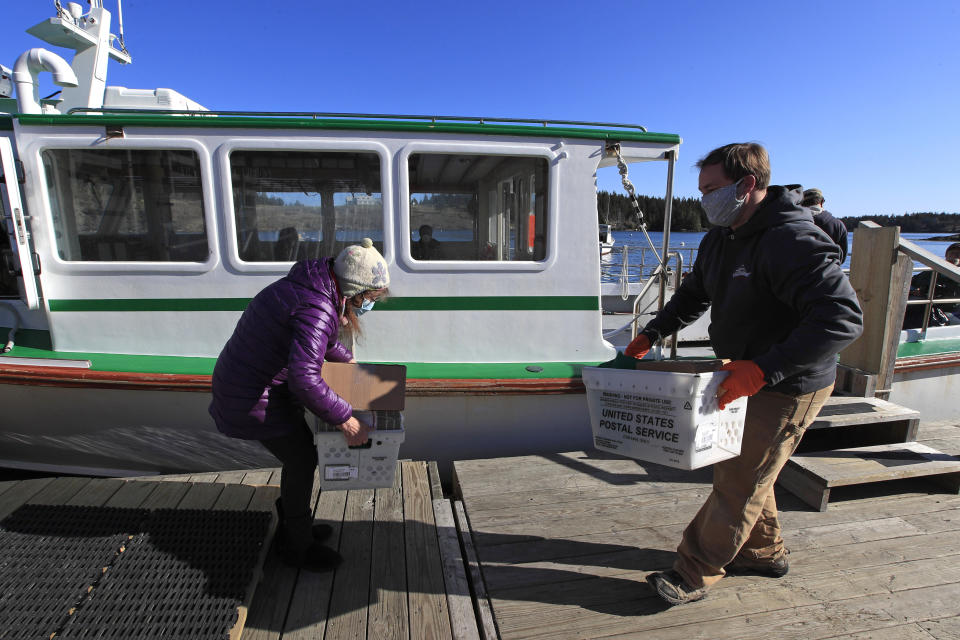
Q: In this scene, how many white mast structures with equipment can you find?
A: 1